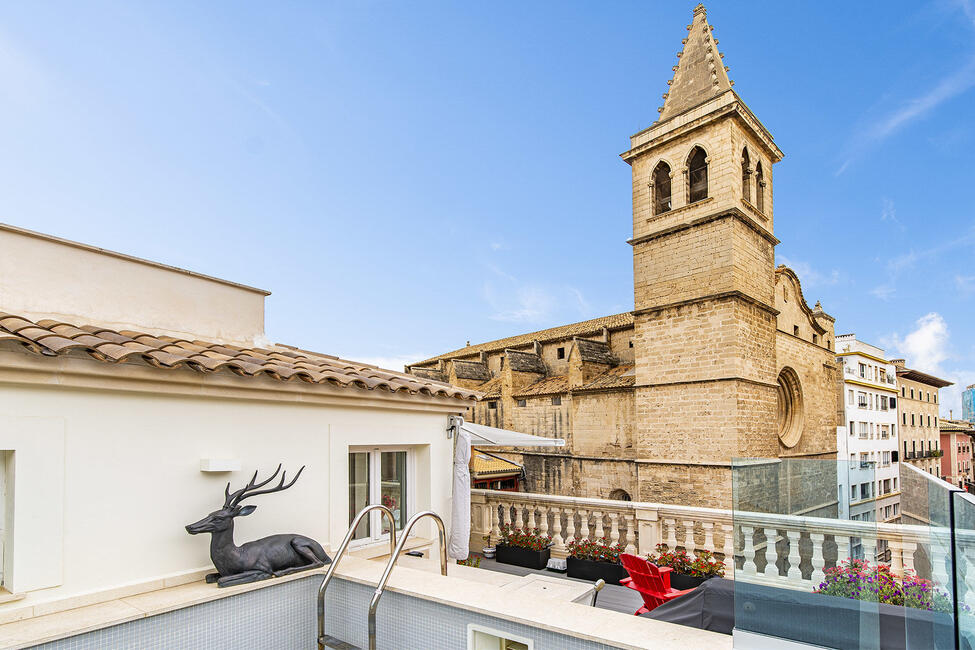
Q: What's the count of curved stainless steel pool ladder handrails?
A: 2